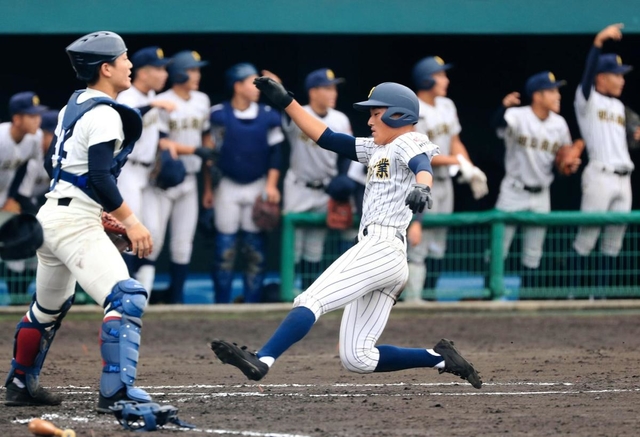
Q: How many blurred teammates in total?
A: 9